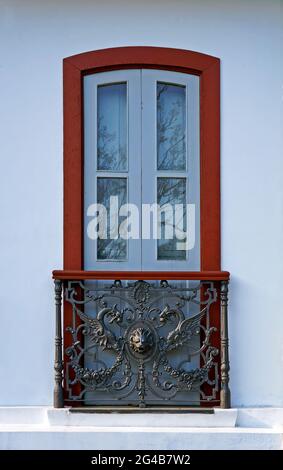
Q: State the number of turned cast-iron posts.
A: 2